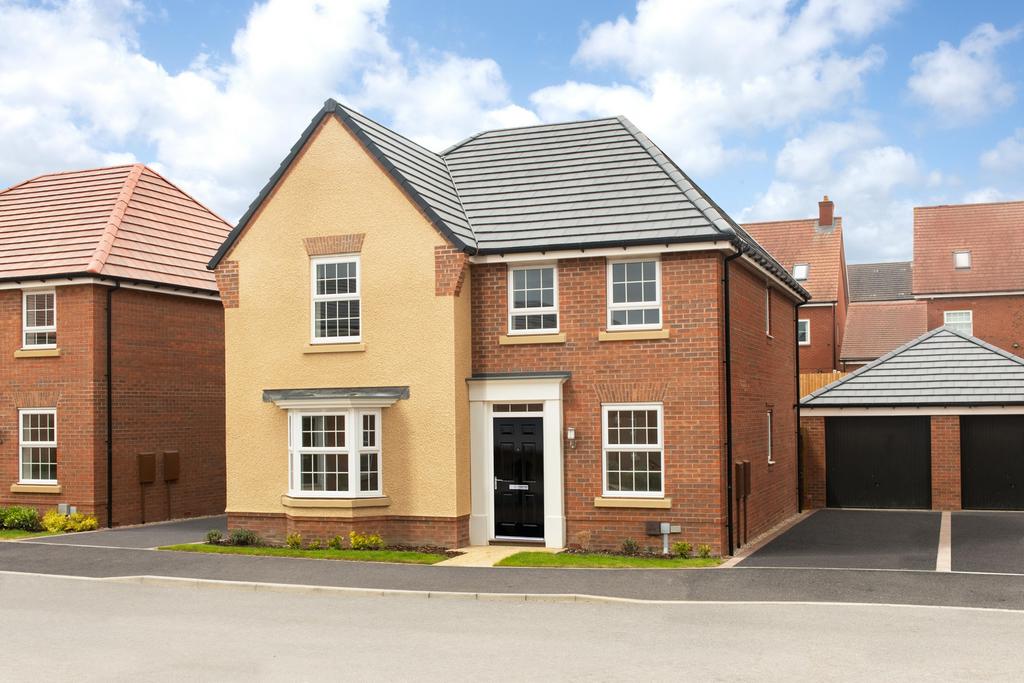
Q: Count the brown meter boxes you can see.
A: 4